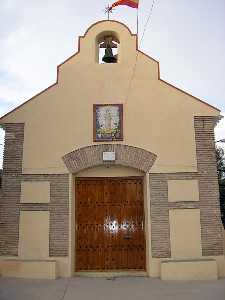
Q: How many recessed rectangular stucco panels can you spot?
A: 4